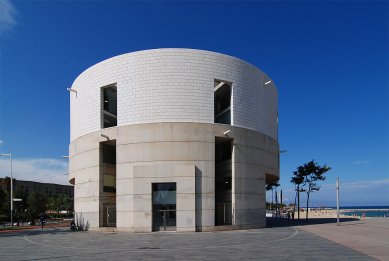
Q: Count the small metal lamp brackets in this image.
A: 6